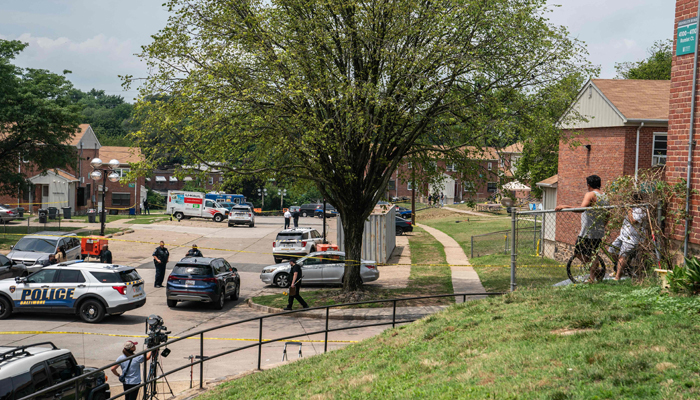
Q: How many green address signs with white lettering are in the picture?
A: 1